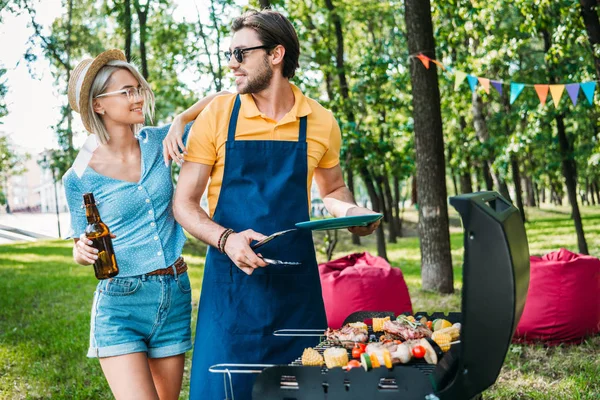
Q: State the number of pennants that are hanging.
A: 12